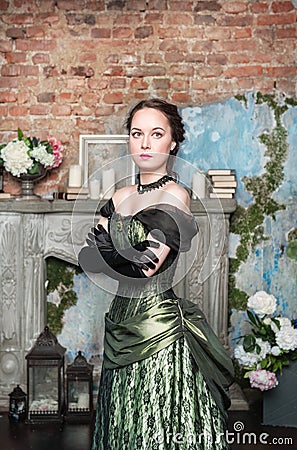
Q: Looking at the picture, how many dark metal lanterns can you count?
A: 3